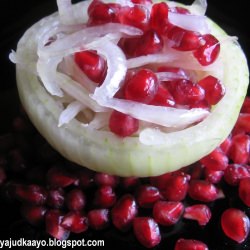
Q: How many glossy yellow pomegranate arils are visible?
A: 0